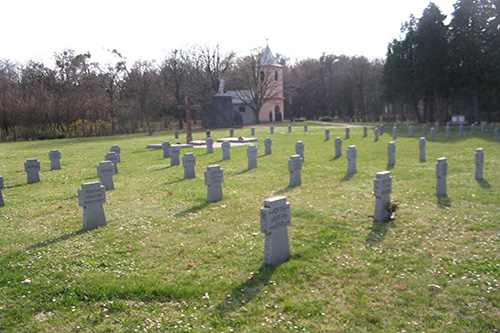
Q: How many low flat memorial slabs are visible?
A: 3